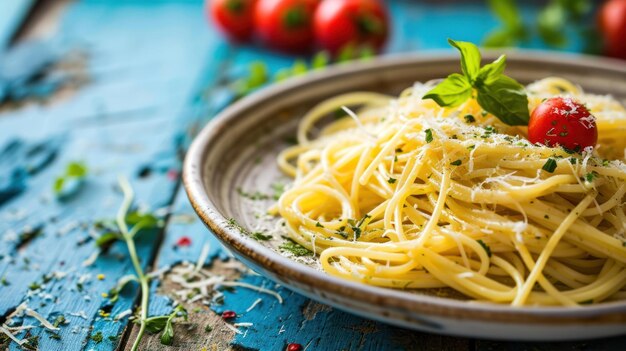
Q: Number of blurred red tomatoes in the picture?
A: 4